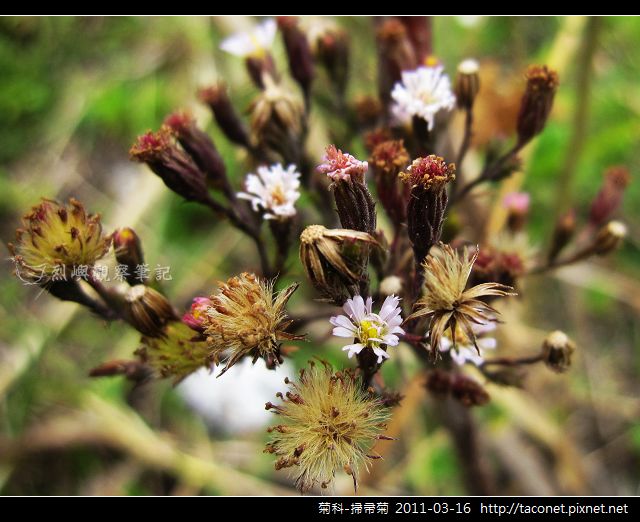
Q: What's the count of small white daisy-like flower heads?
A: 5